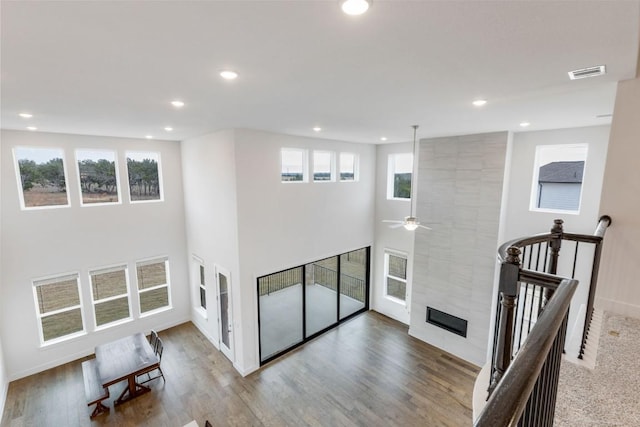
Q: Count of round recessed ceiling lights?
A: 11